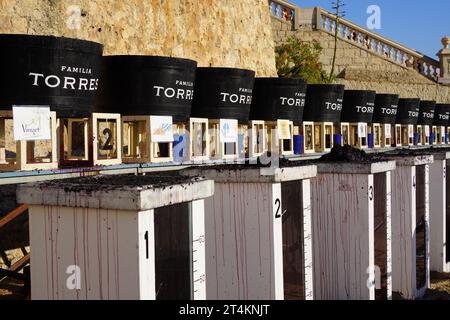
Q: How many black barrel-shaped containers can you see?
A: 10